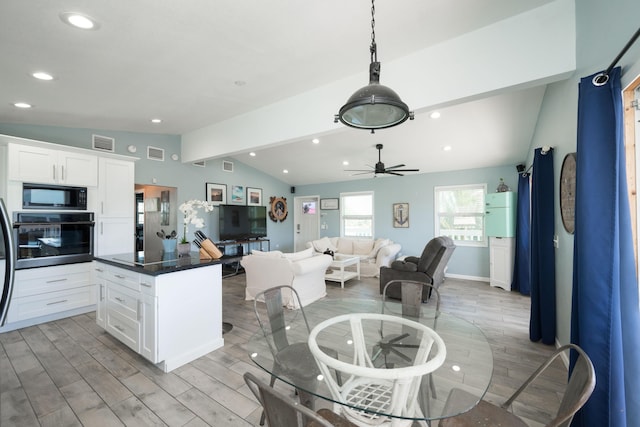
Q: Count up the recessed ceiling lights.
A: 10